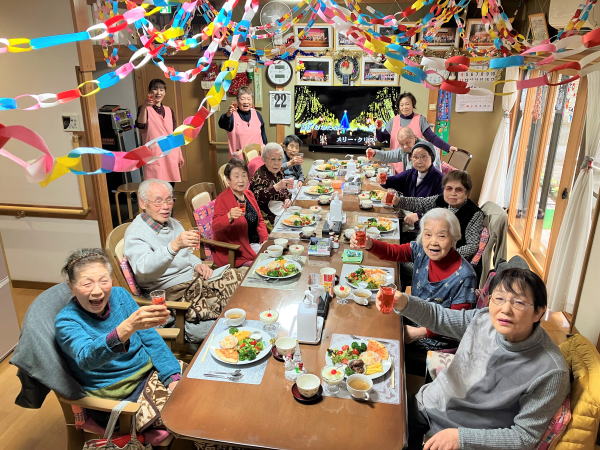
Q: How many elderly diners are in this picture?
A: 10